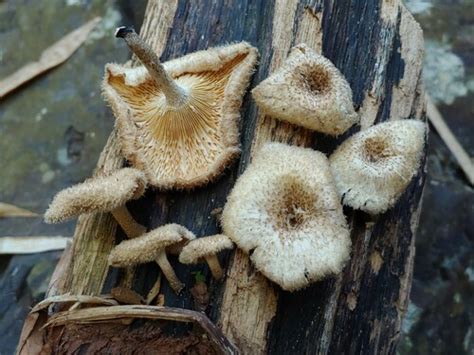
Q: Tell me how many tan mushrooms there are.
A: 7